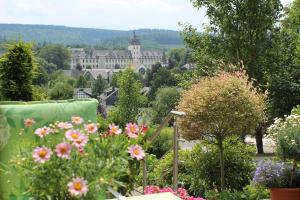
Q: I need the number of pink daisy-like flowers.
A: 13